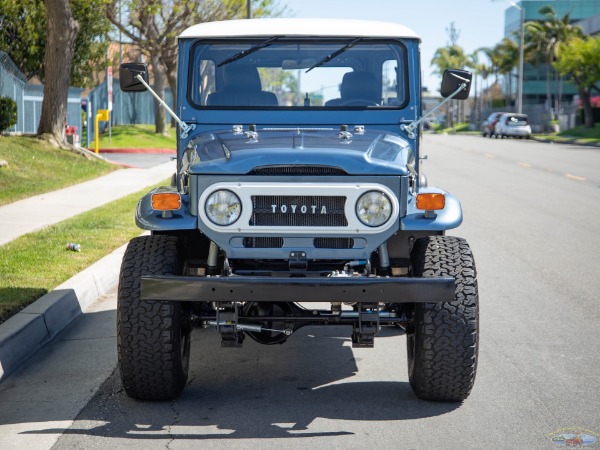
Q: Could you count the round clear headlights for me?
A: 2